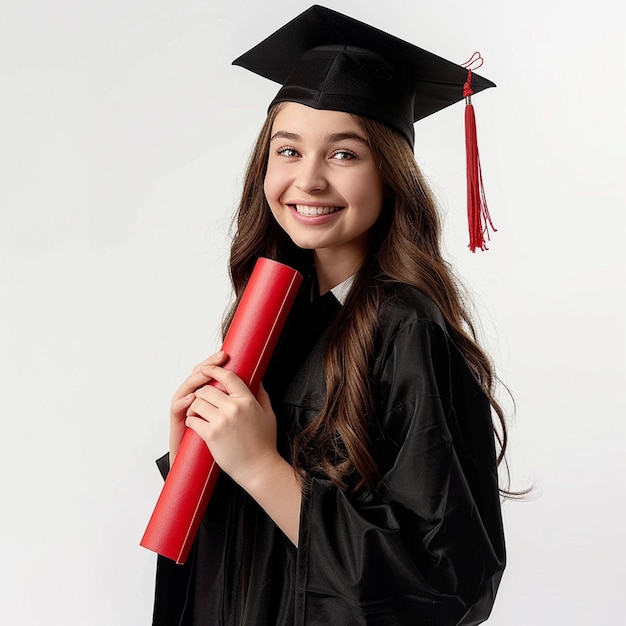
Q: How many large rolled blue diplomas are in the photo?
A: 0